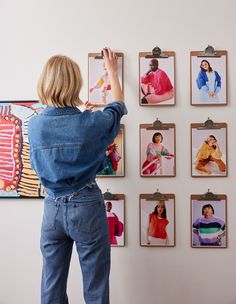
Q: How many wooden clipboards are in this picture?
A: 9